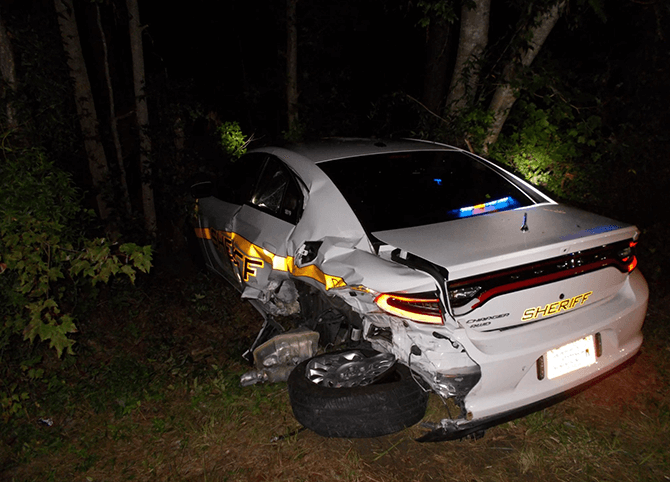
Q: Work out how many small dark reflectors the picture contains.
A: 2